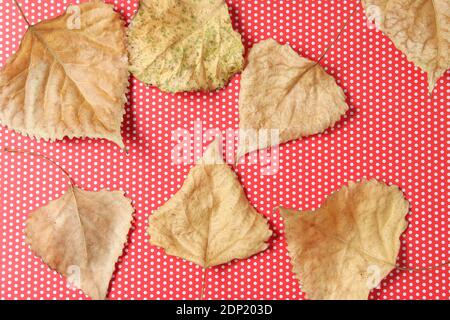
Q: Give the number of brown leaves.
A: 6